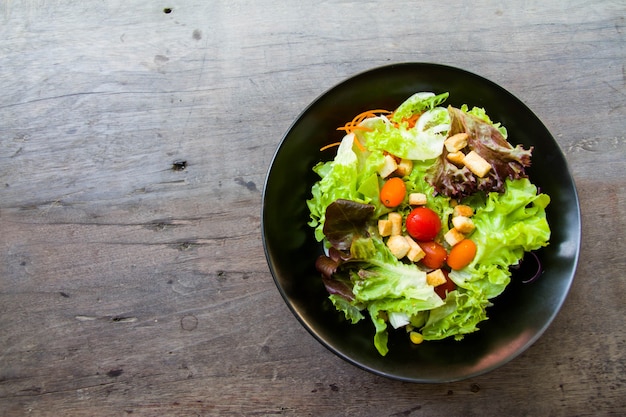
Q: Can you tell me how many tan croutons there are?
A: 14